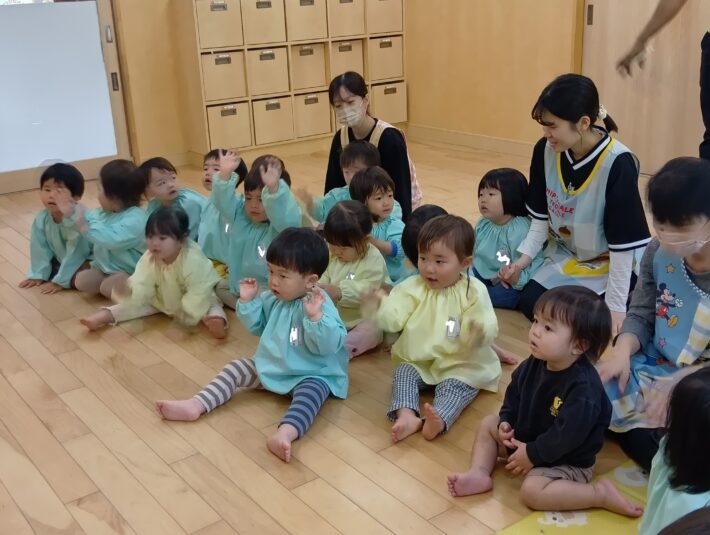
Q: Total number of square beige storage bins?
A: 14